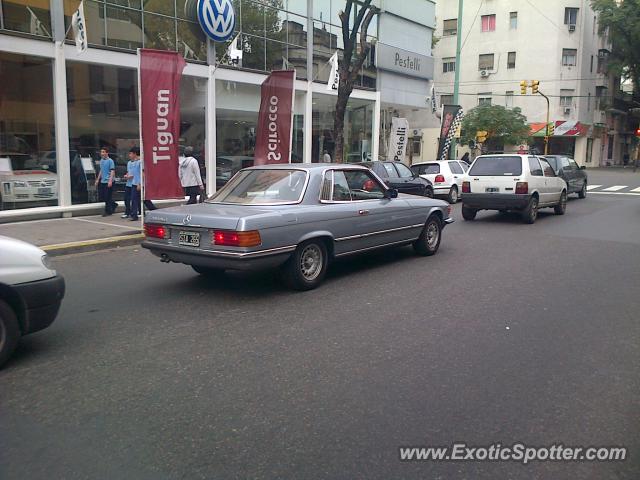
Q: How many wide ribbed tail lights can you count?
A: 2